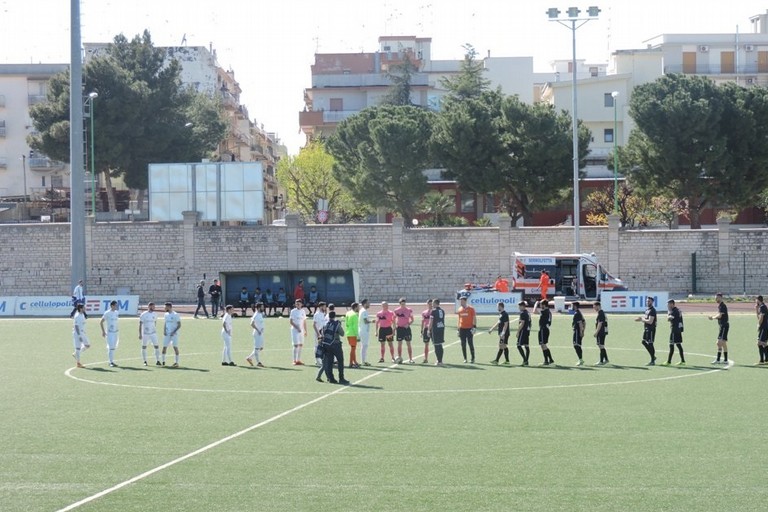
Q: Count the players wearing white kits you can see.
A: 10